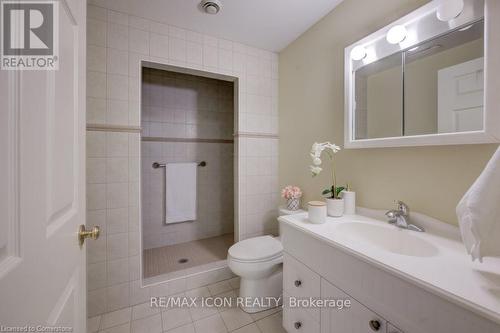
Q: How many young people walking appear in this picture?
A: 0